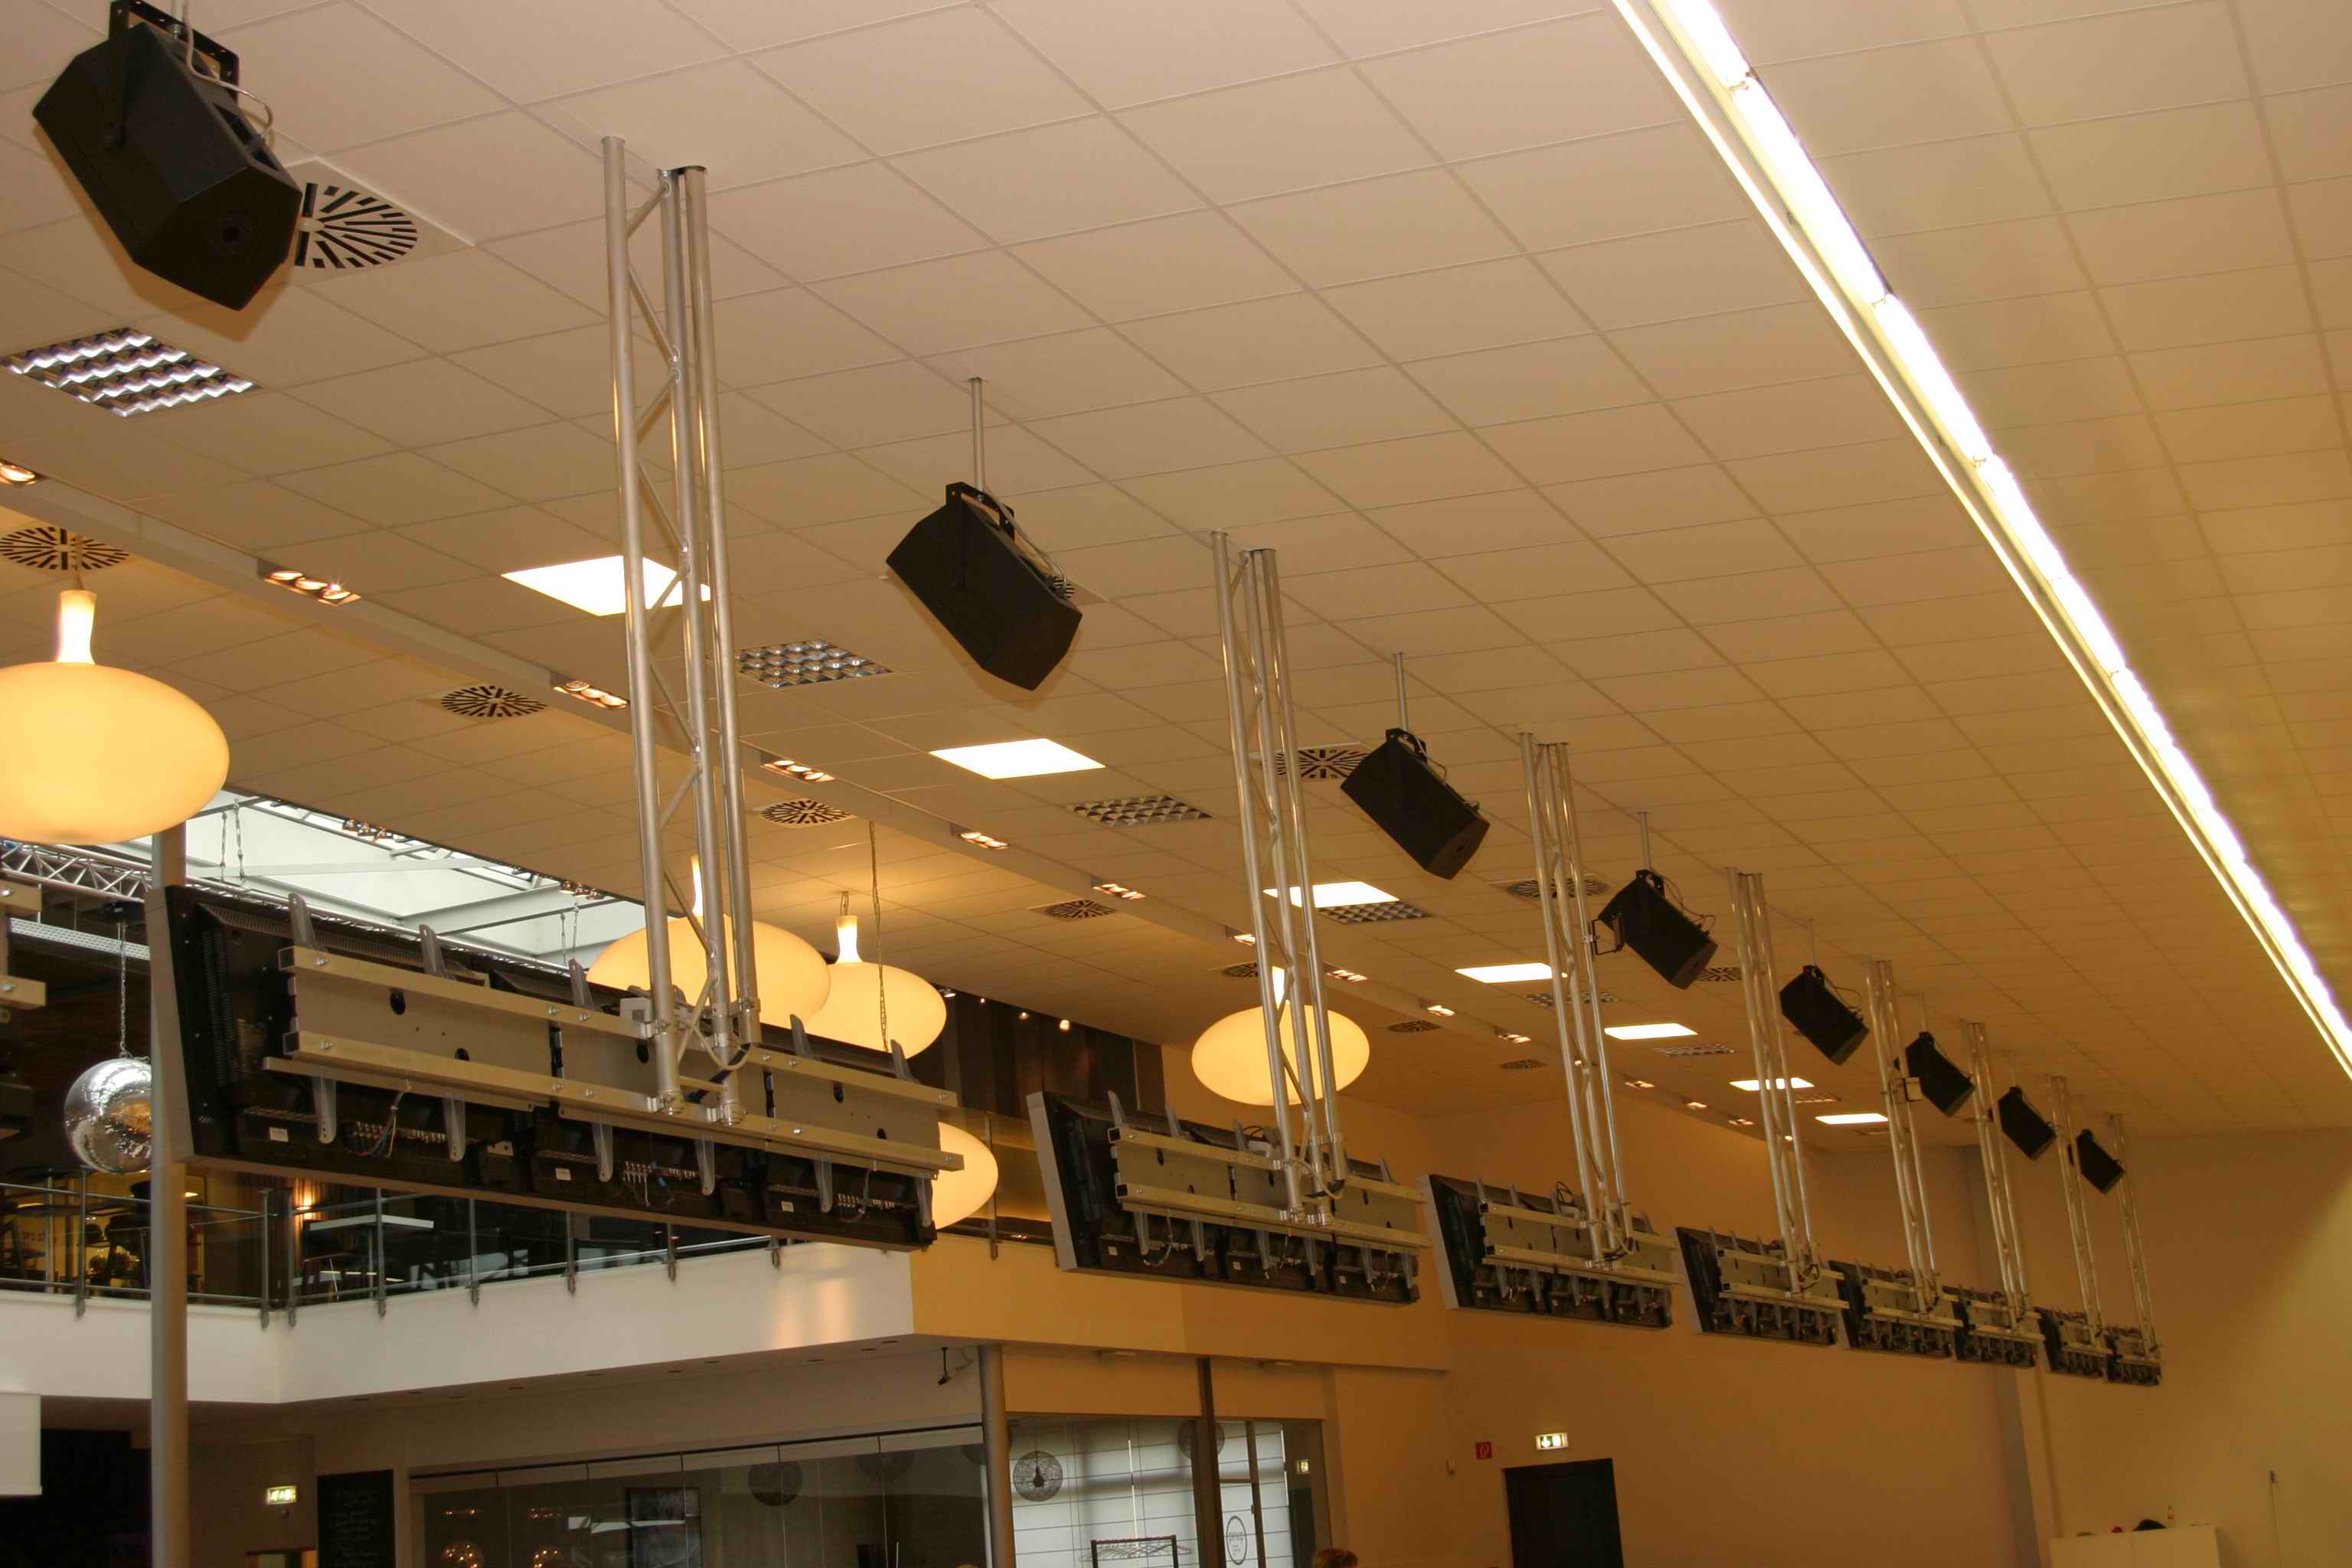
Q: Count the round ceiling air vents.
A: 12